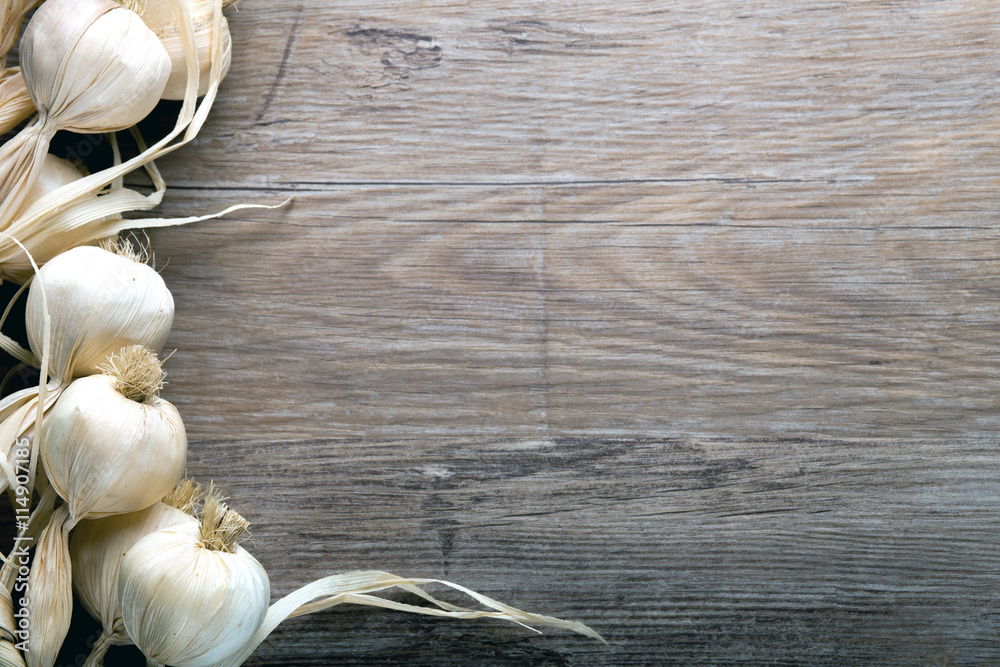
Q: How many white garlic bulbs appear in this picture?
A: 7